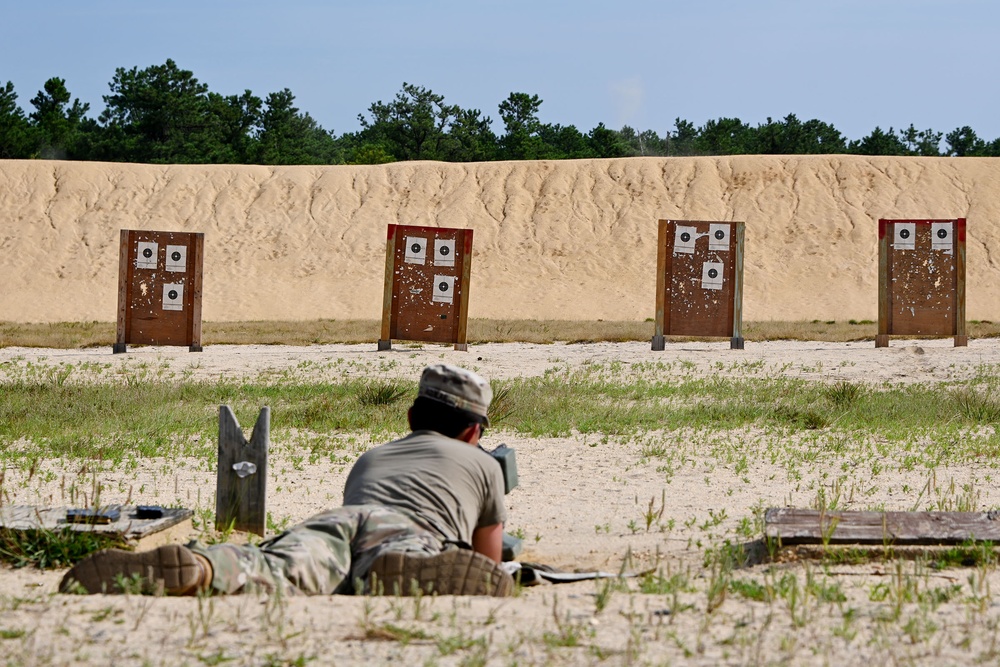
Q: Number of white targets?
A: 11